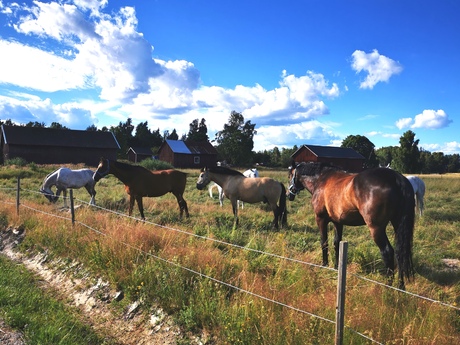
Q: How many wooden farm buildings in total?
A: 4